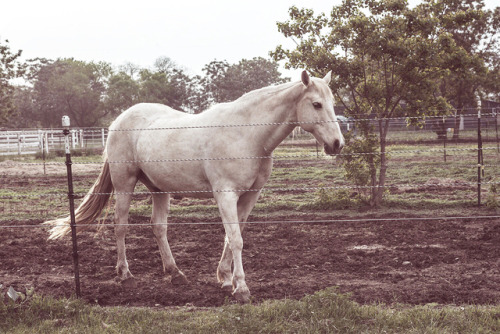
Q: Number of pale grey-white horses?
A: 1